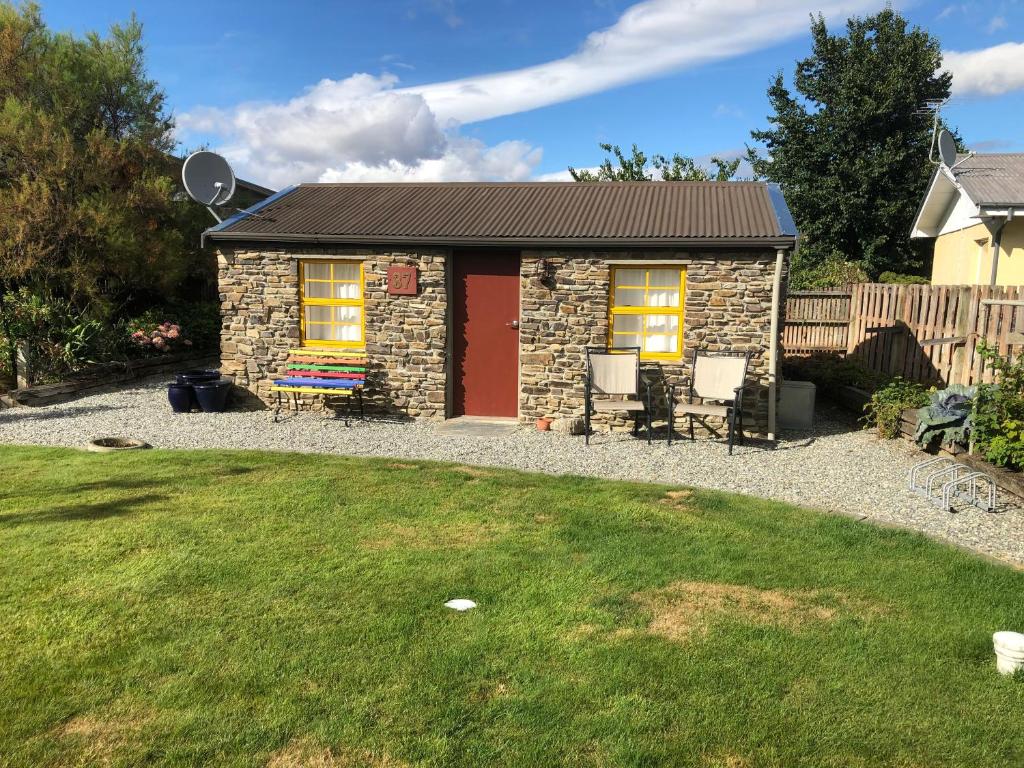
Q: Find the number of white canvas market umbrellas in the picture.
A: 0